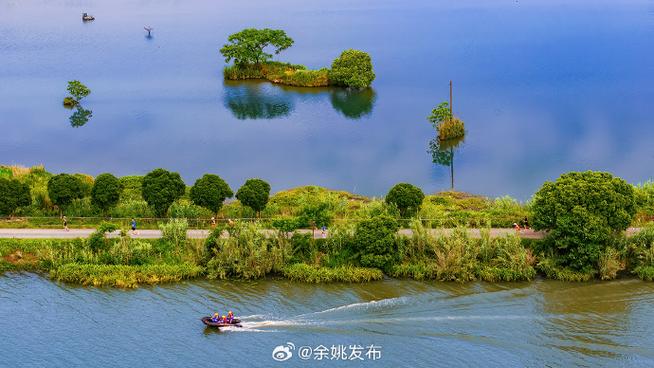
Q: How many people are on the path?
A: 7